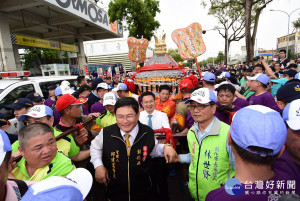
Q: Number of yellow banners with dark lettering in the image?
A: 1